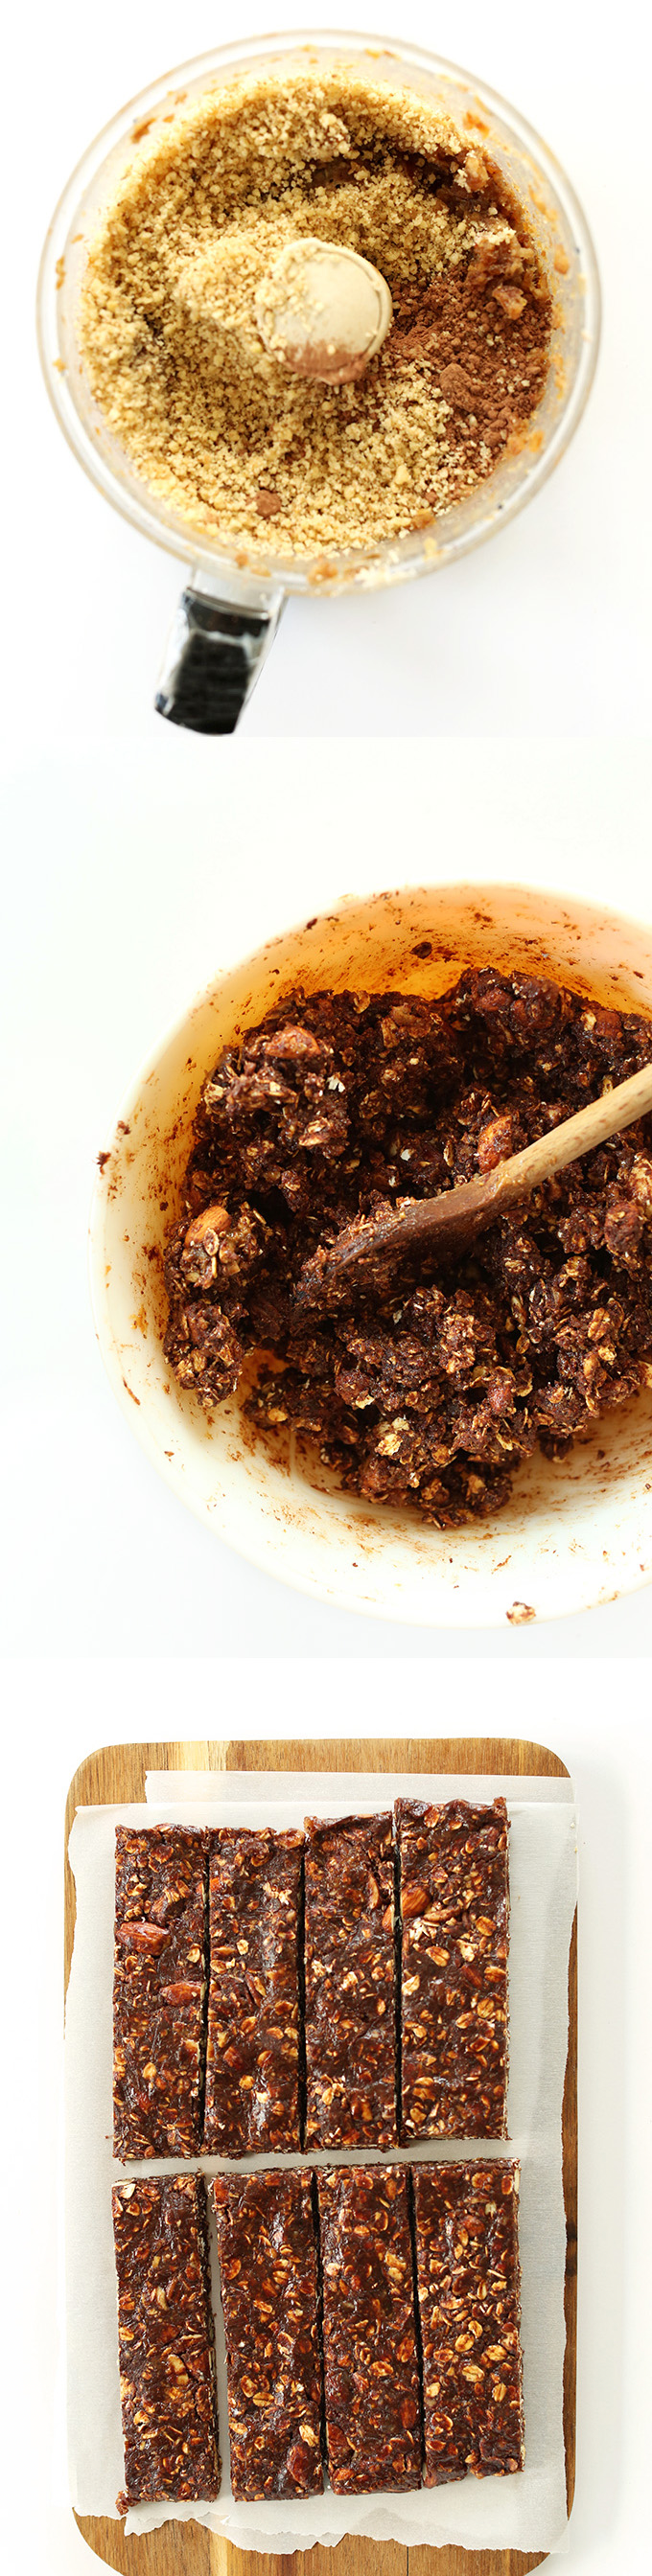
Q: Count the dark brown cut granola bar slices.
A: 8